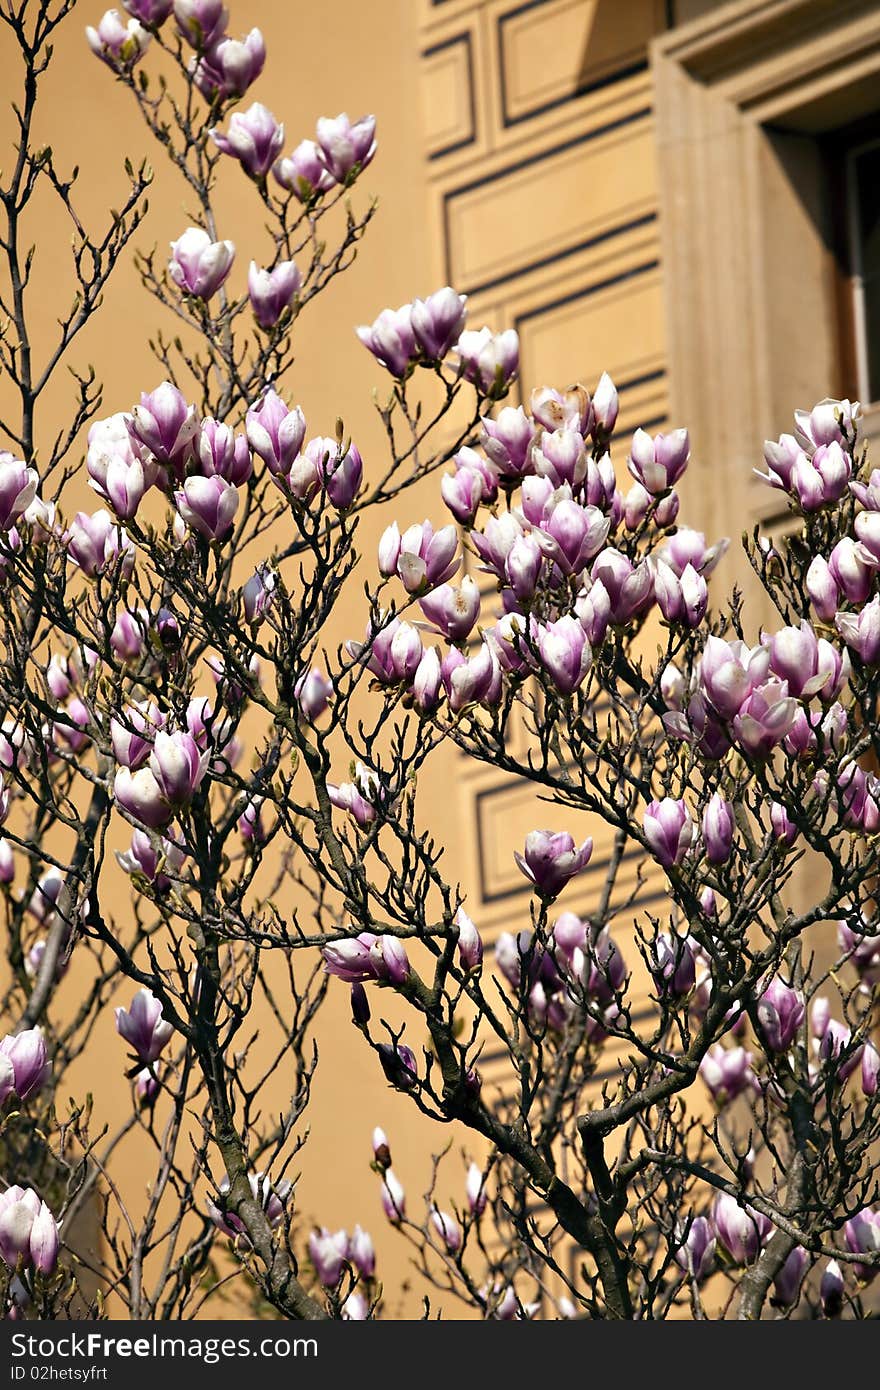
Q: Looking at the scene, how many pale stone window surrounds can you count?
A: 1